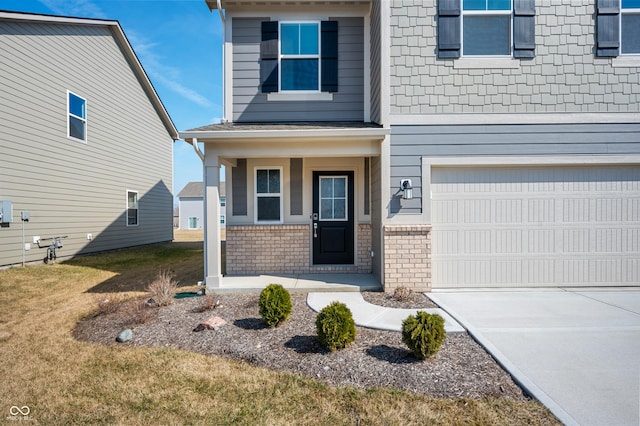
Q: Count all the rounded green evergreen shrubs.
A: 3